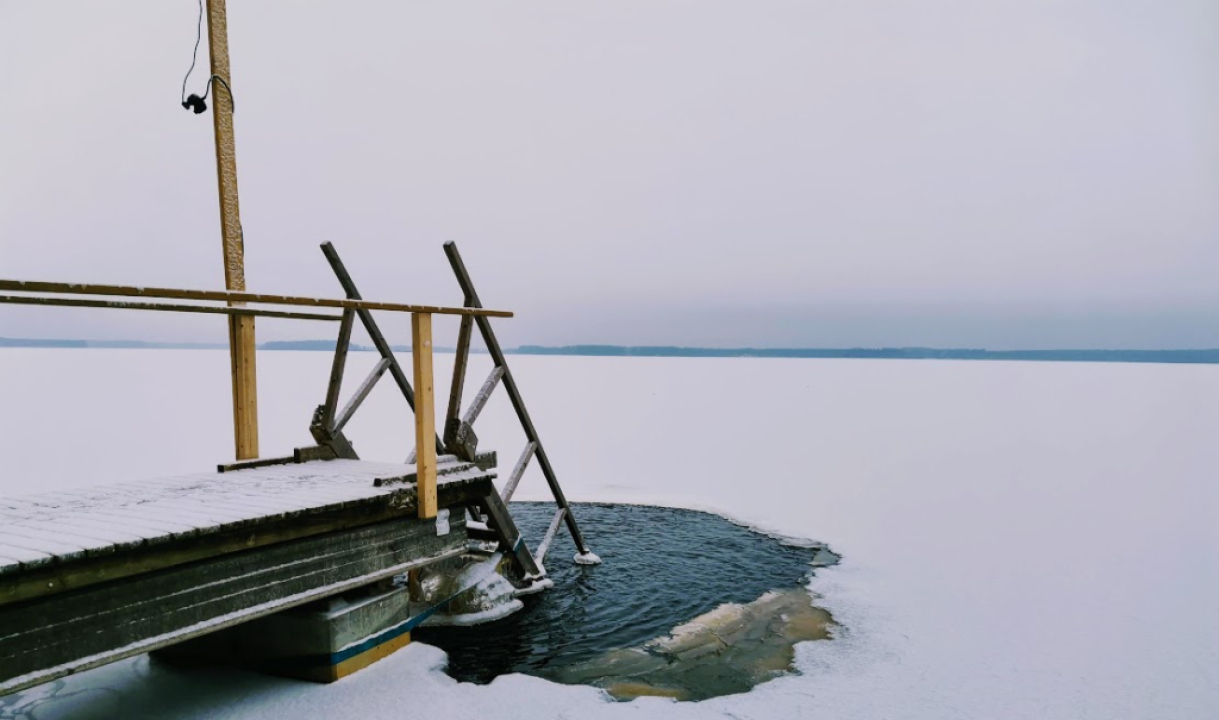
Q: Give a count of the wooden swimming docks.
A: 1